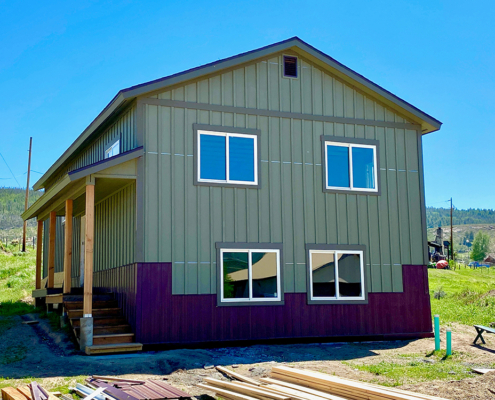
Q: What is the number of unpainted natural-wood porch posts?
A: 4